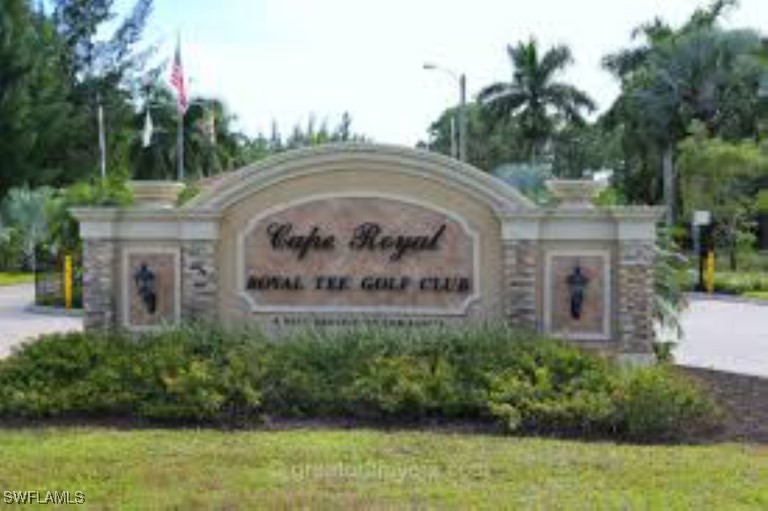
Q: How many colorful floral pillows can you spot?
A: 0